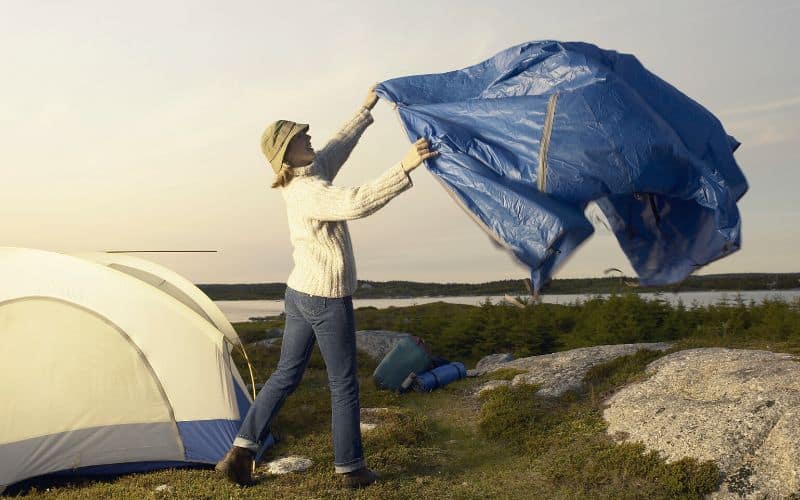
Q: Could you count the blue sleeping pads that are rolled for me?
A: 1